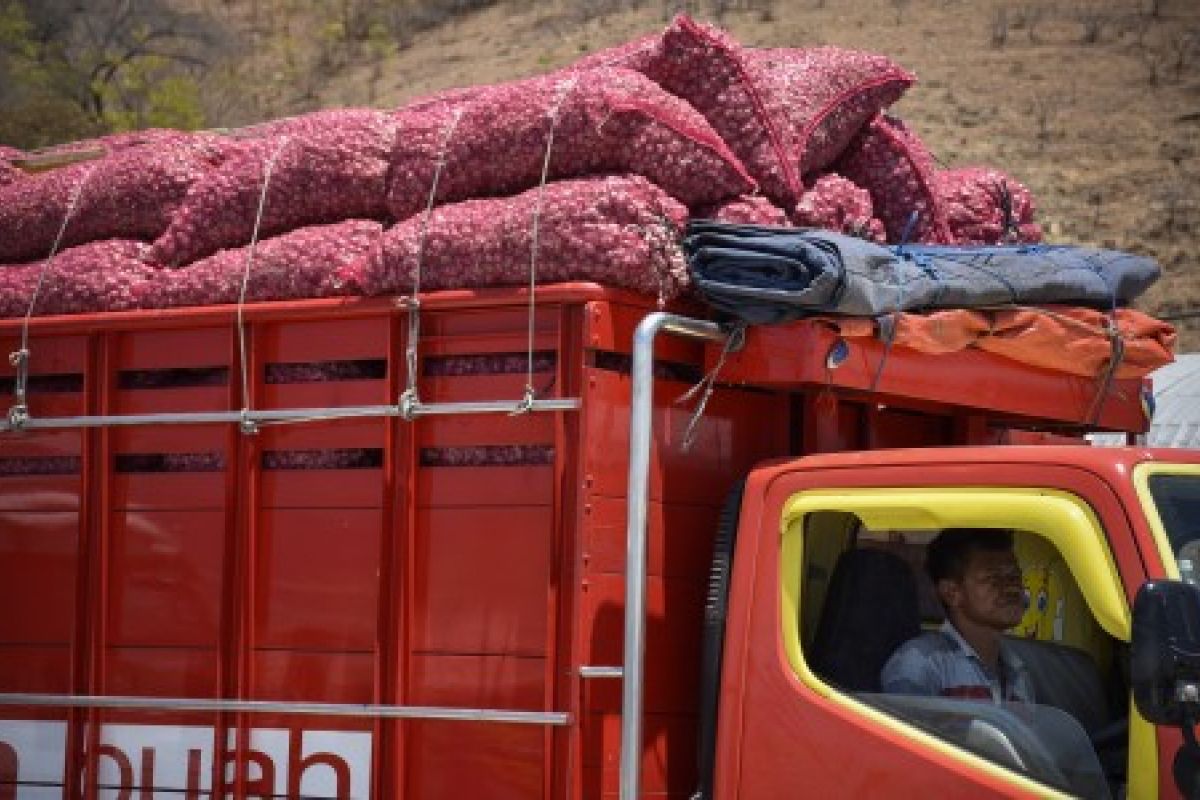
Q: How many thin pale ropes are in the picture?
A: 4